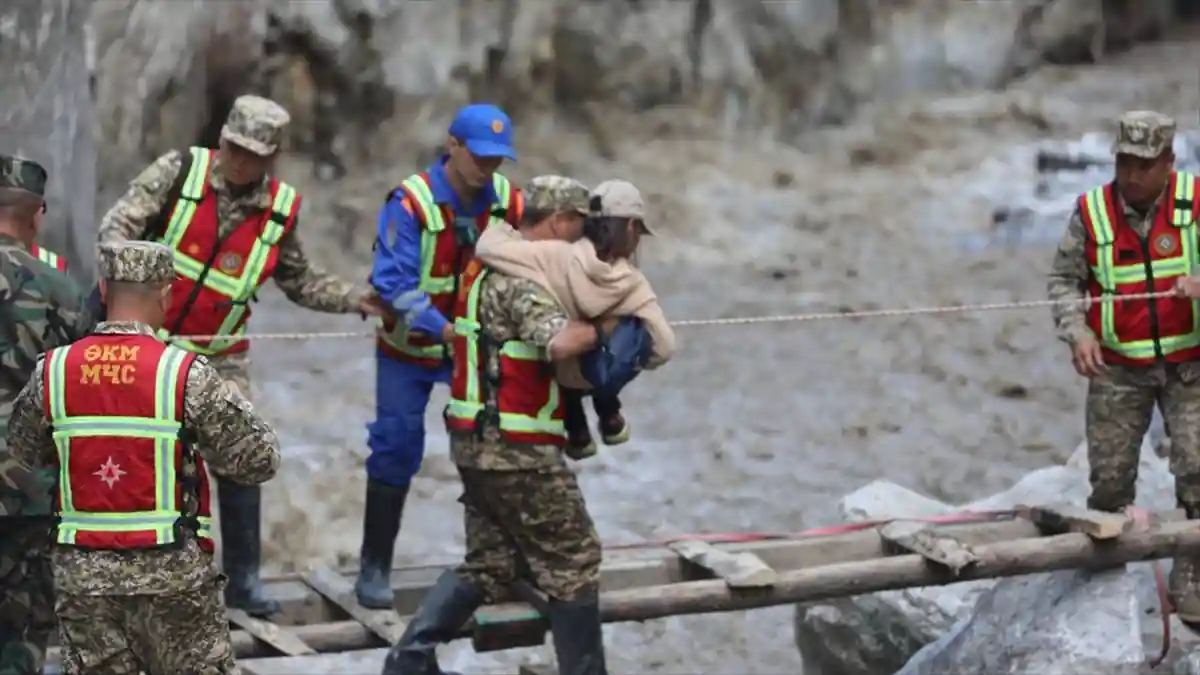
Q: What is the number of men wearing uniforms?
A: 6